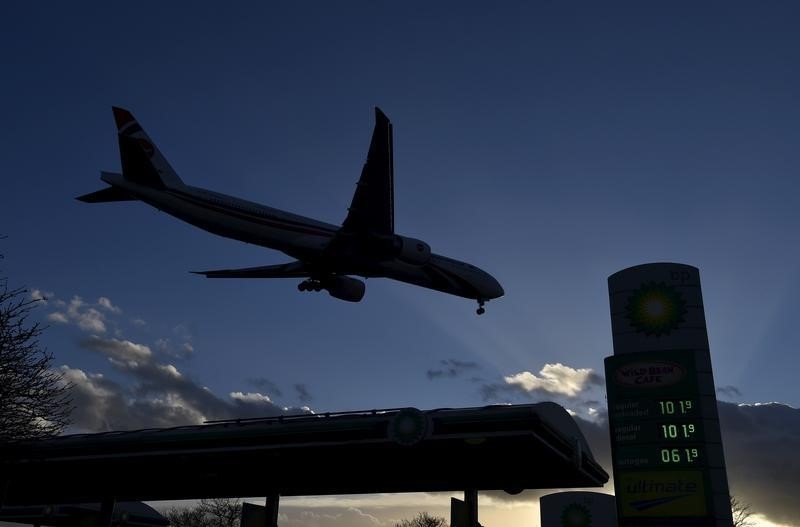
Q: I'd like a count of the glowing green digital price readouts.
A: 3